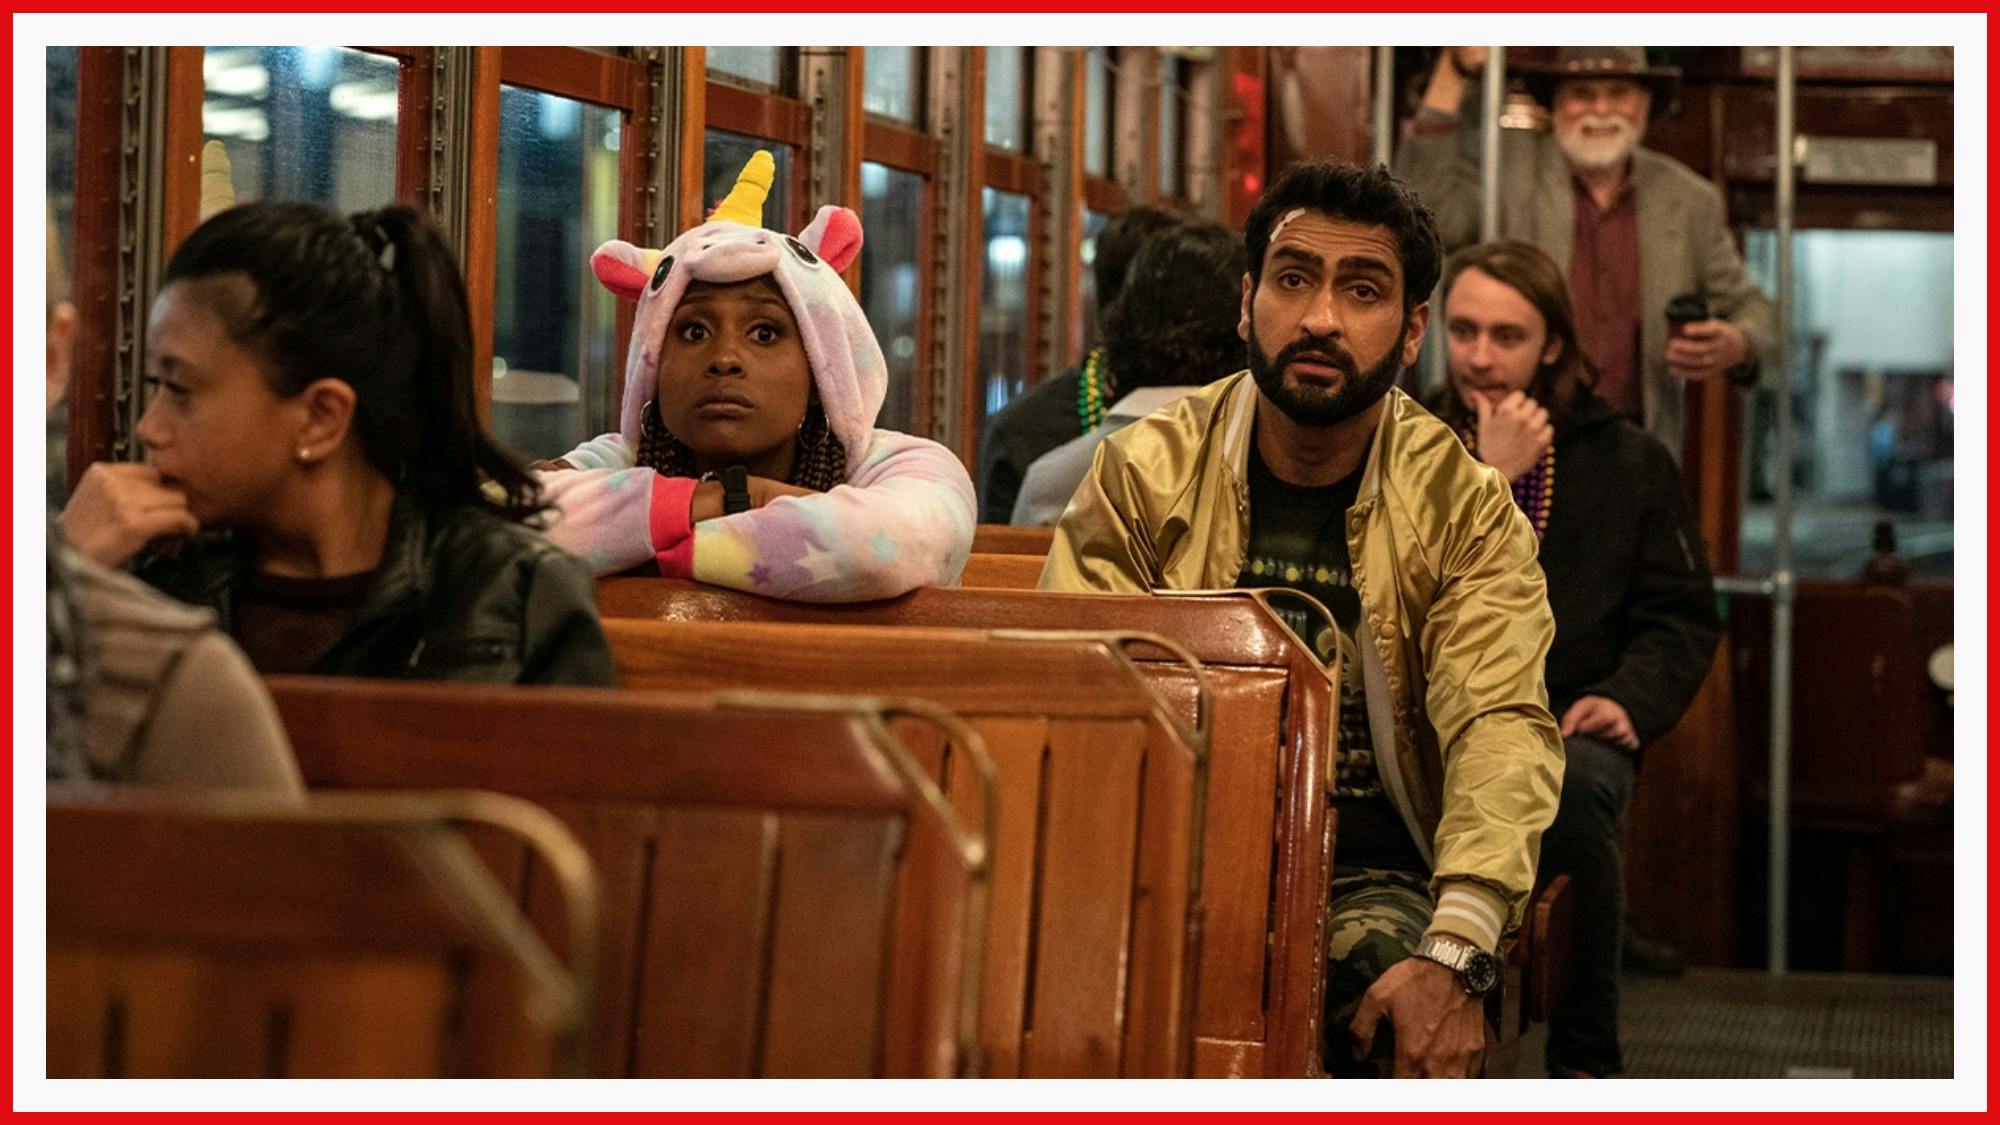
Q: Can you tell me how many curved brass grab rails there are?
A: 4